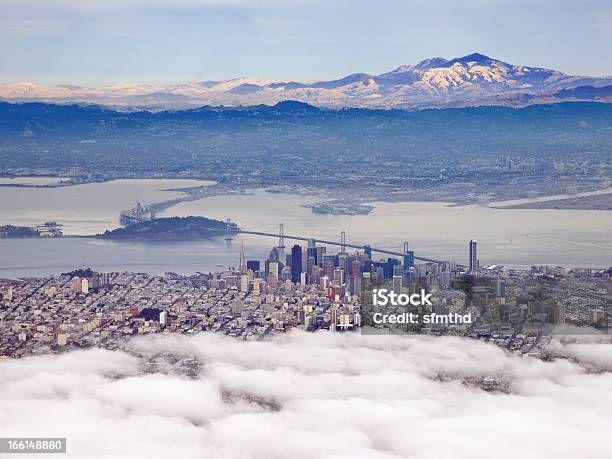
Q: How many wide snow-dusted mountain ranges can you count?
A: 1